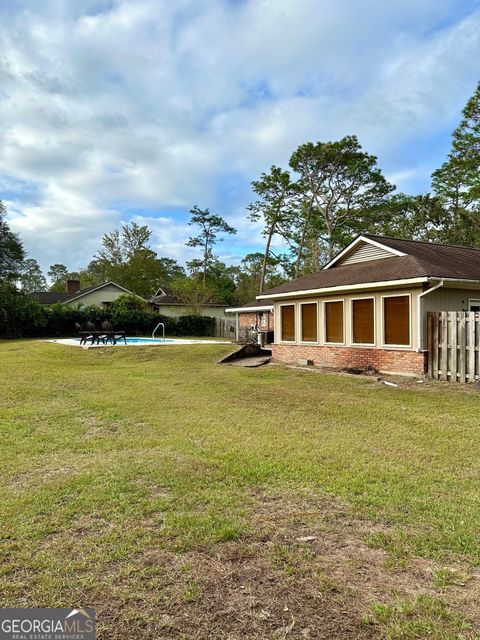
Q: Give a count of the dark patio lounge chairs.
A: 3